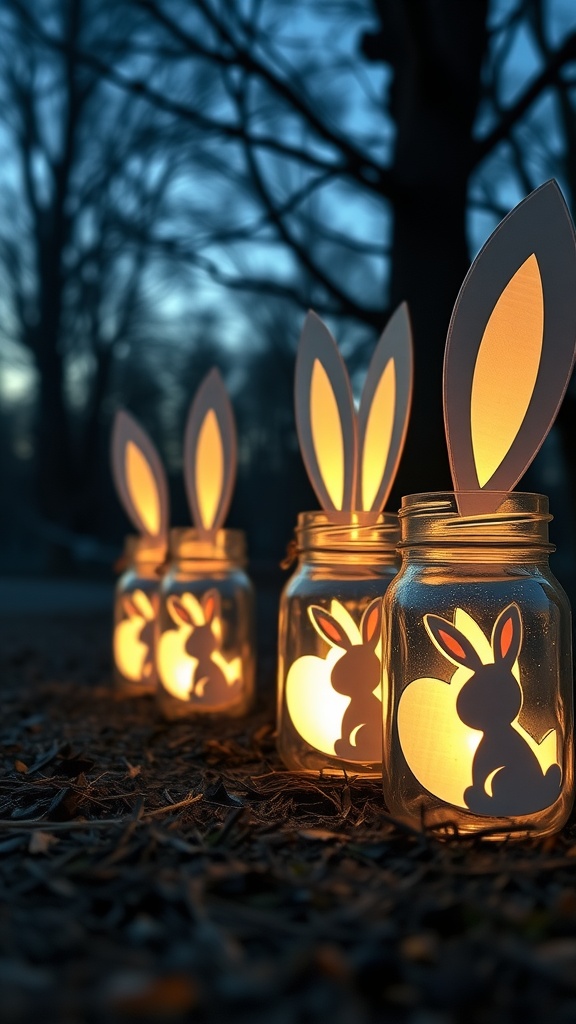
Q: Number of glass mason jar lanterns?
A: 4